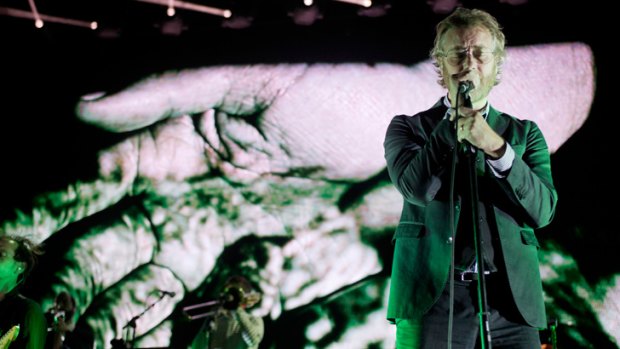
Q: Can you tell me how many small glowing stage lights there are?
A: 6